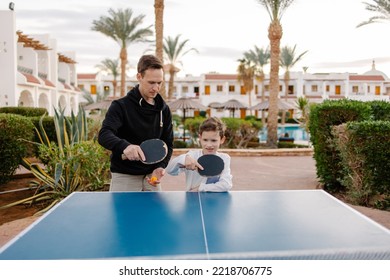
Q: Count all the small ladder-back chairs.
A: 0